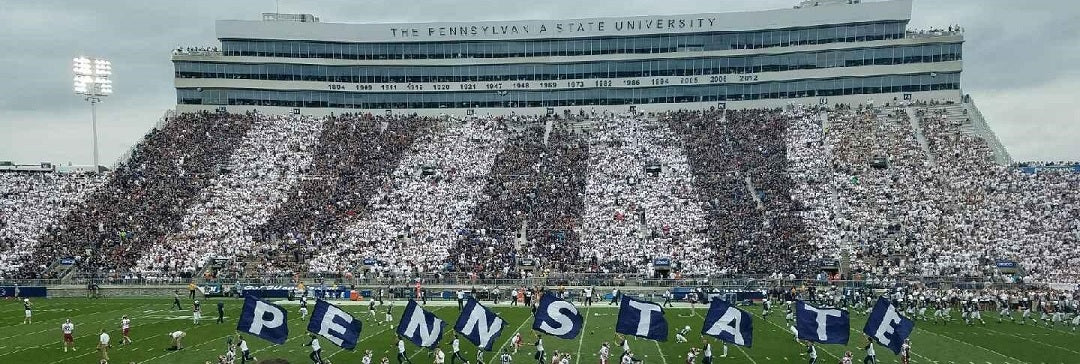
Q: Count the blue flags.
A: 9